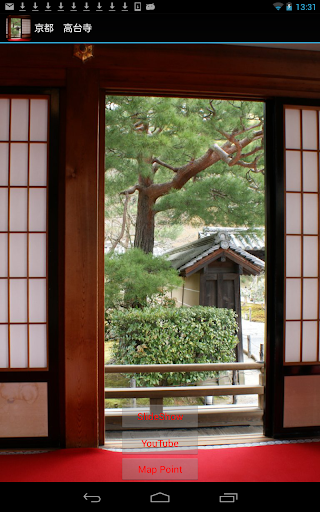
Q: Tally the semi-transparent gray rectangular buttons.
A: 3